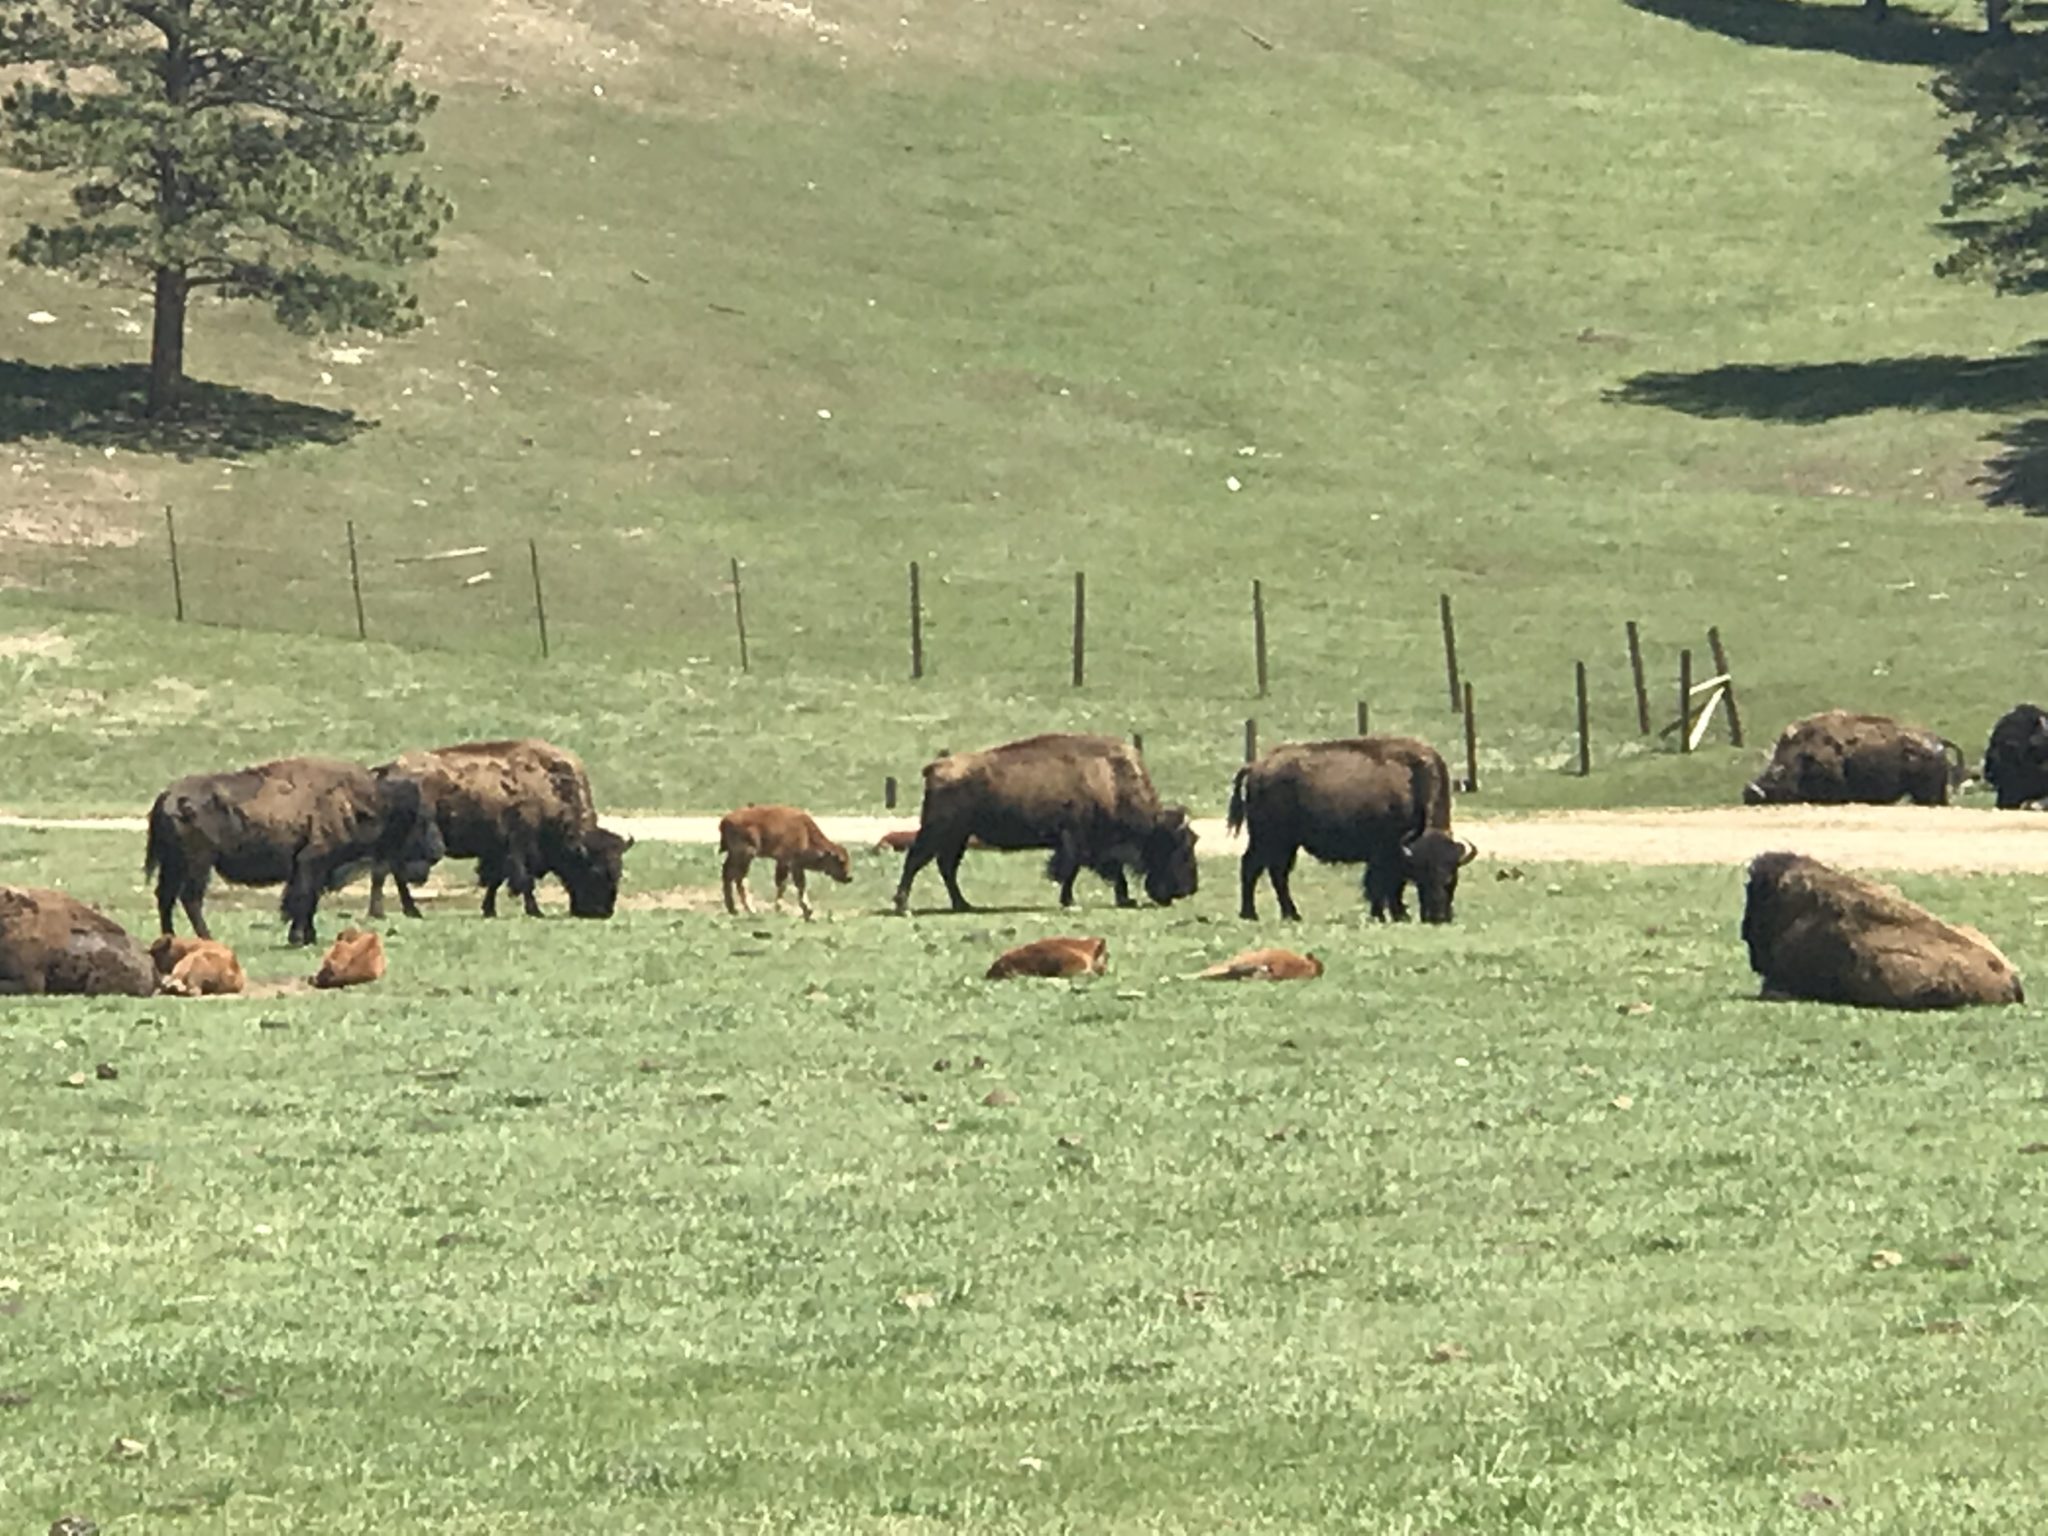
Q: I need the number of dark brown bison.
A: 8